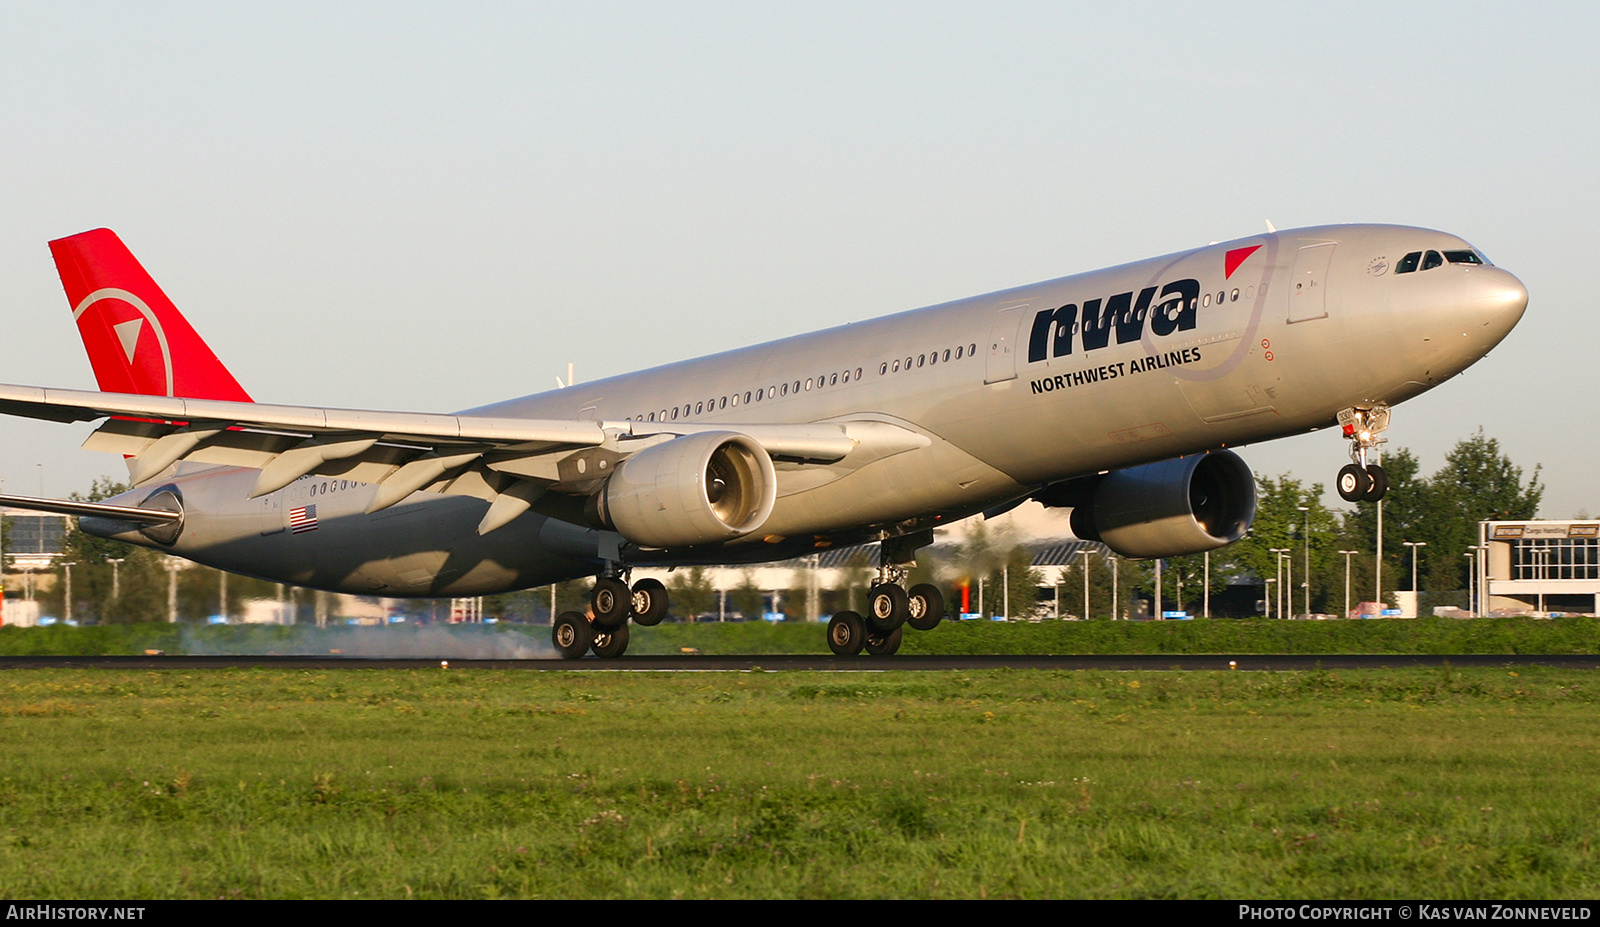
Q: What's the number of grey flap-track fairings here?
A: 4